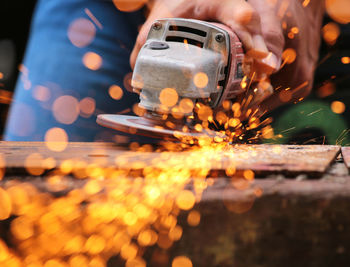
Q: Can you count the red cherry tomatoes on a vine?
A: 0